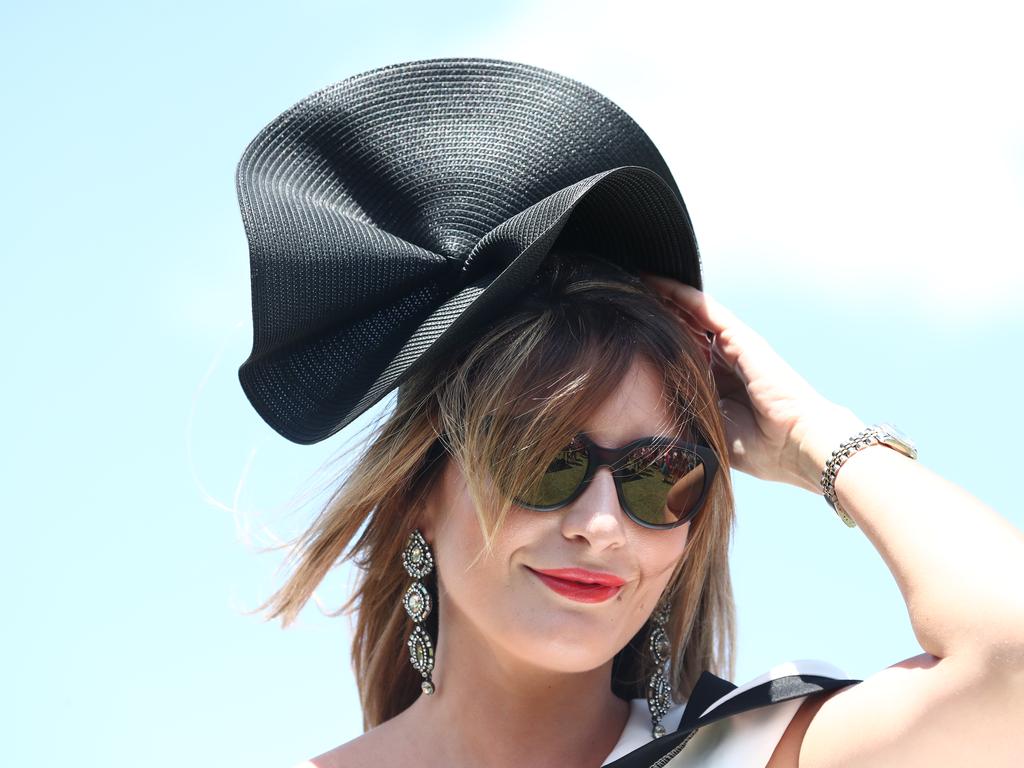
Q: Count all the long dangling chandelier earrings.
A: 2